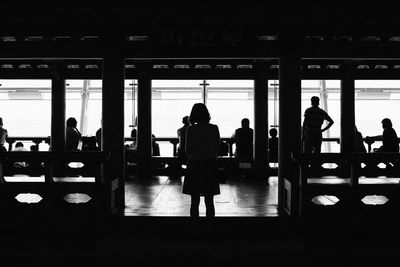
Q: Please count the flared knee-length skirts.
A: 1